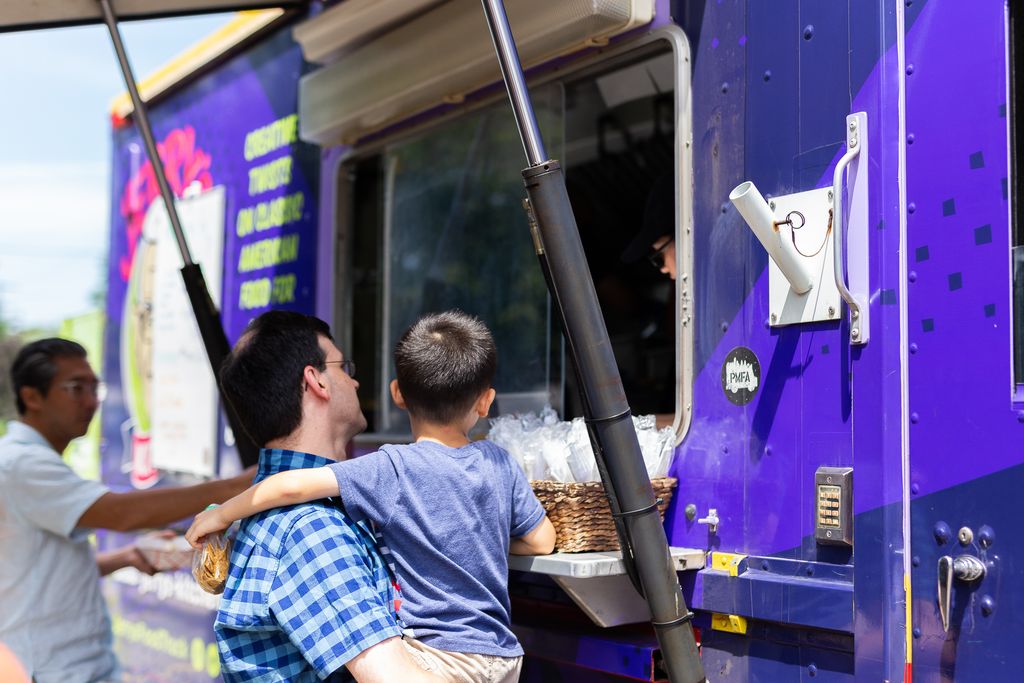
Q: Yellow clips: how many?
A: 2